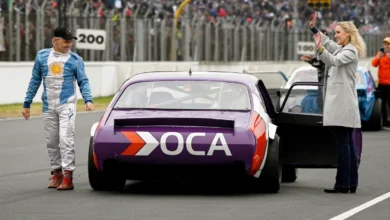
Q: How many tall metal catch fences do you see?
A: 1